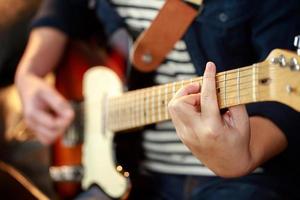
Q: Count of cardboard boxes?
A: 0